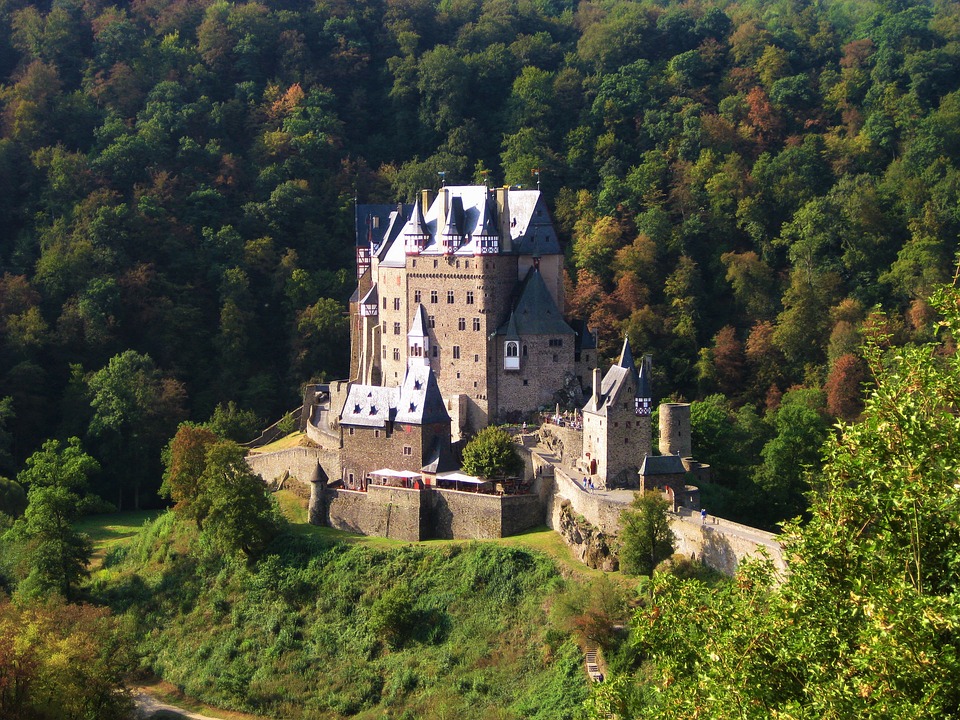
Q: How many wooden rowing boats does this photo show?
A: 0